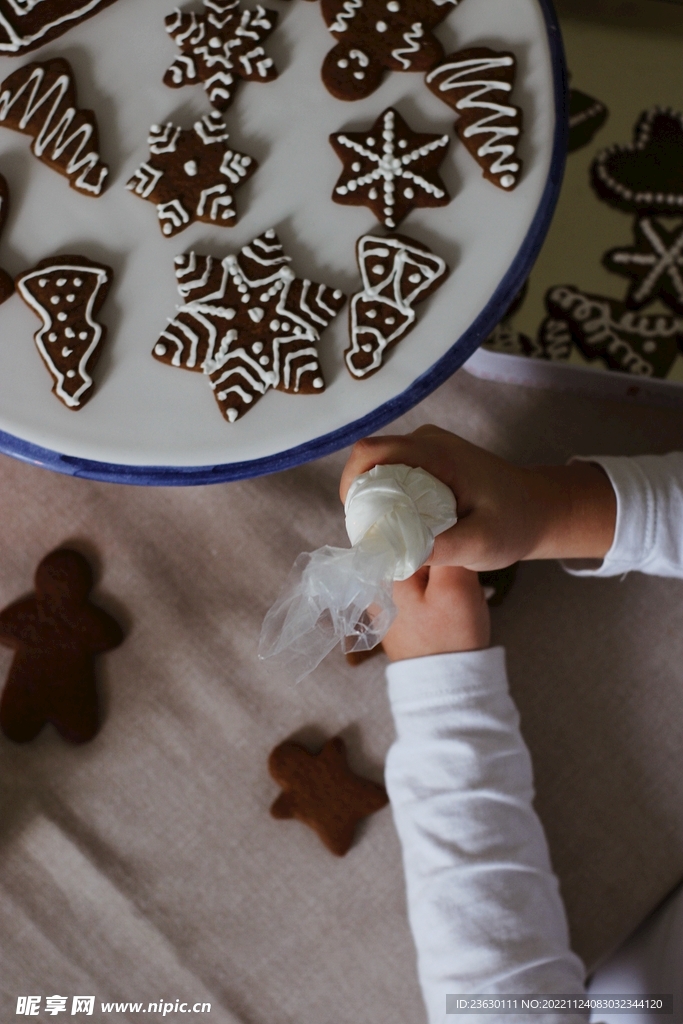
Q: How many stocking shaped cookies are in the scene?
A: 0